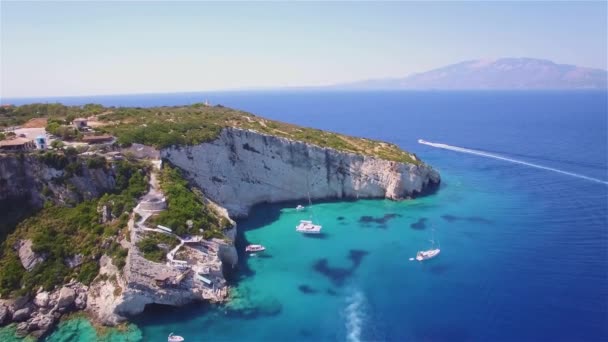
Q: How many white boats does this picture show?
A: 6